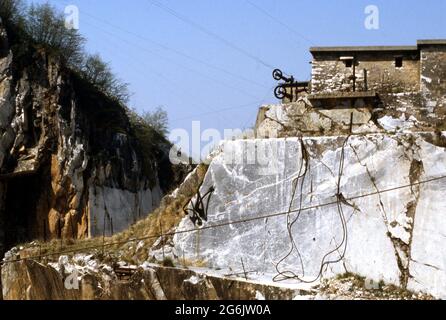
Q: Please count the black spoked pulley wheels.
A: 2